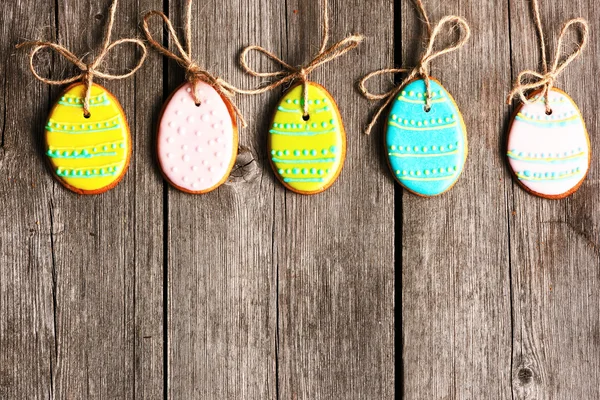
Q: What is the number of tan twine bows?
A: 5